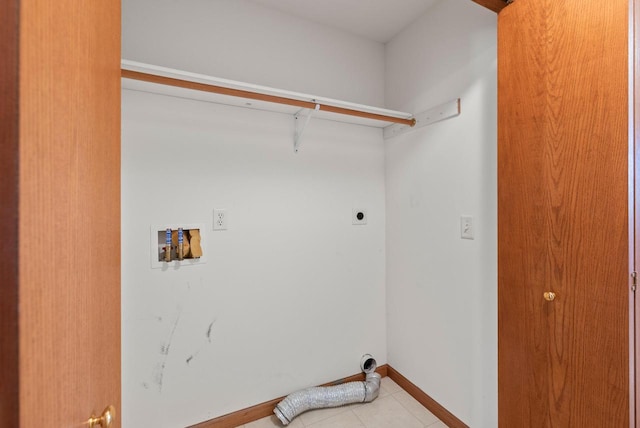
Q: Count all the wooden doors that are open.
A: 2